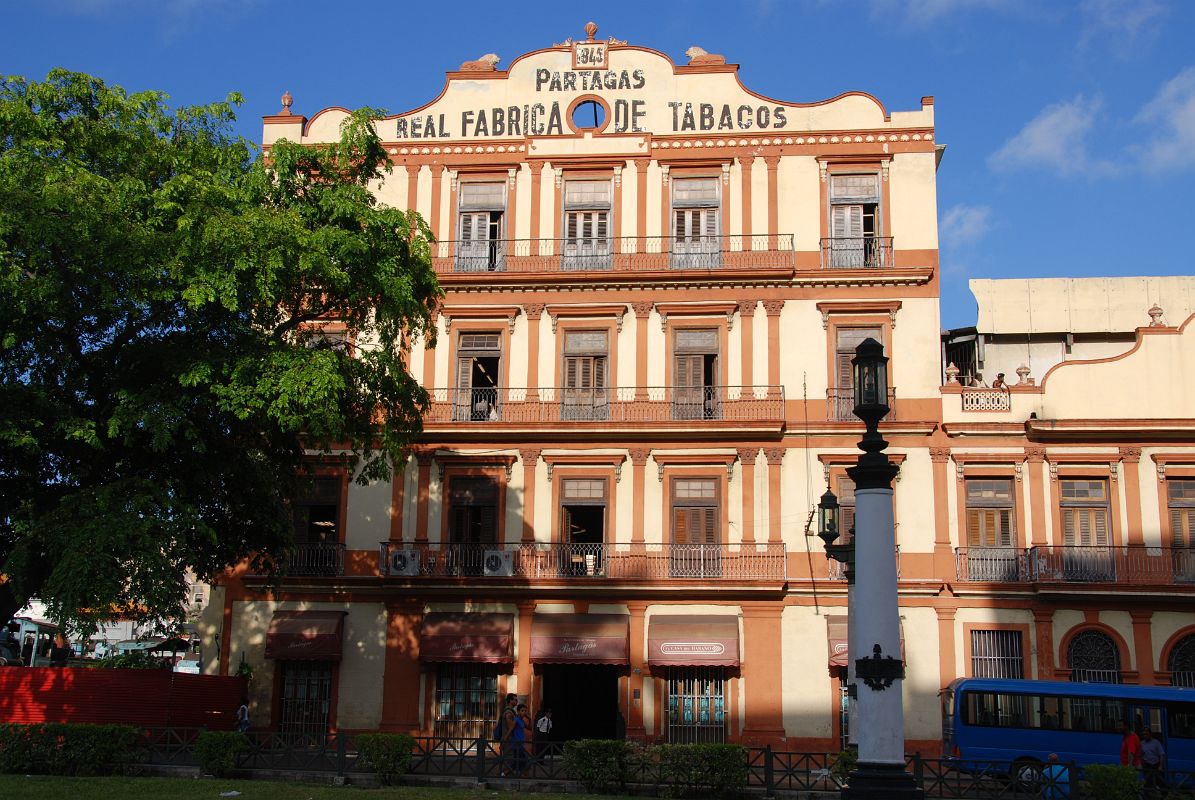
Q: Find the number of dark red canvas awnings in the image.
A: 5